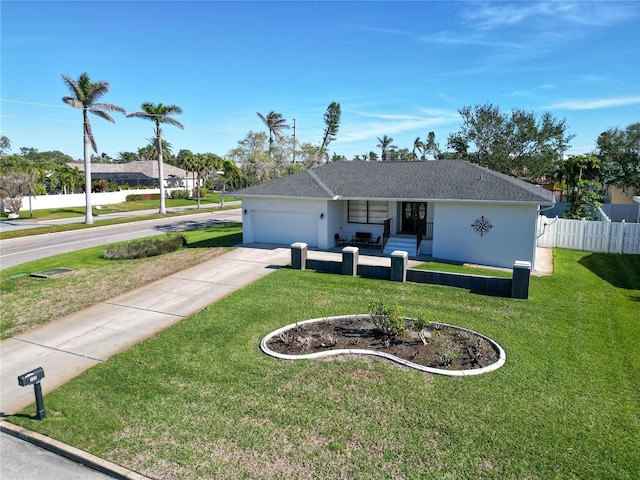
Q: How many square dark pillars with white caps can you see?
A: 4